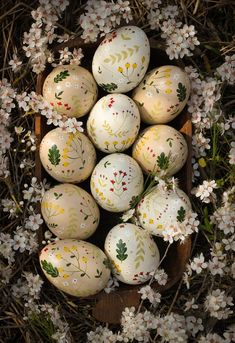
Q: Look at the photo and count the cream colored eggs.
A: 6